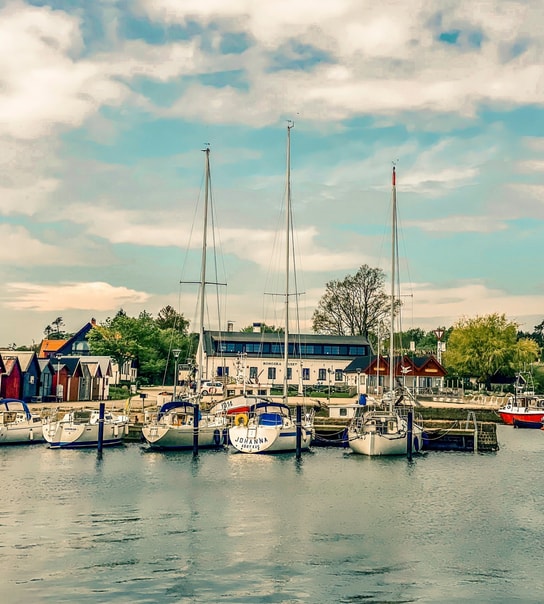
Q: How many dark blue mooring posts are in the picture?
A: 4